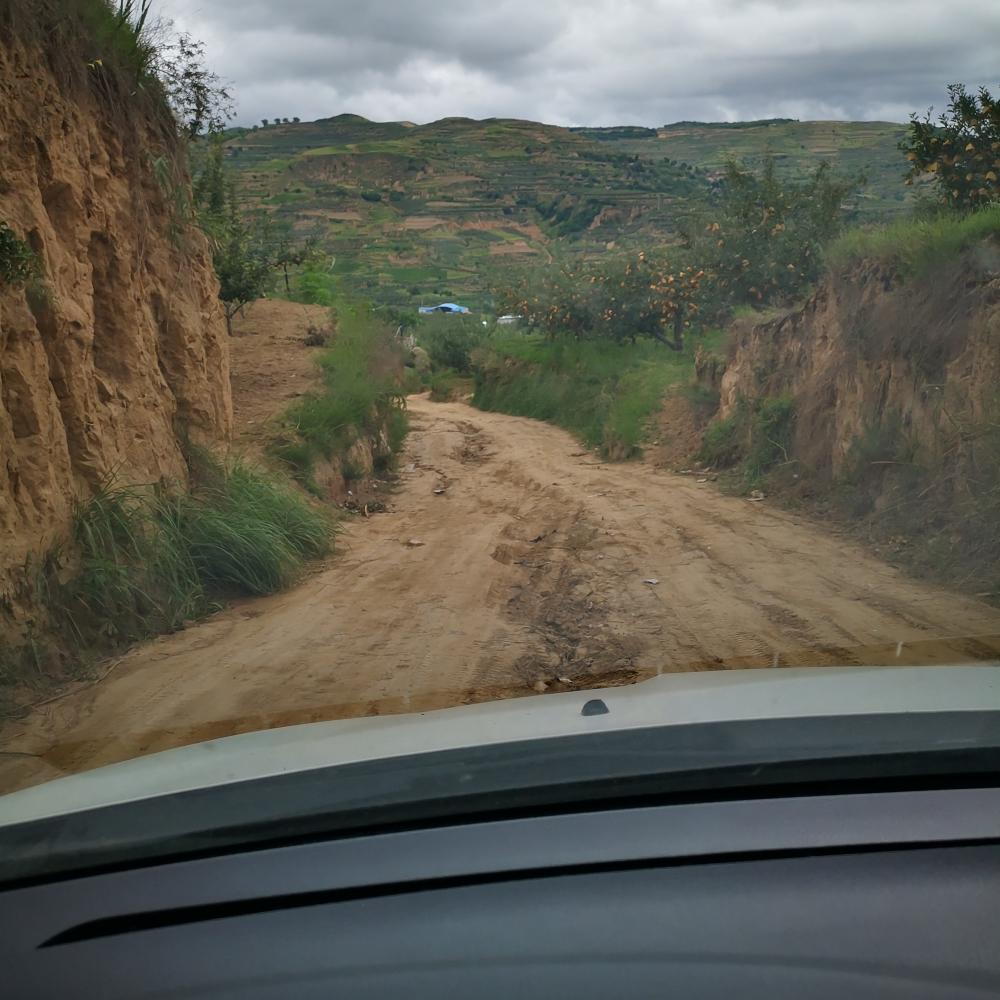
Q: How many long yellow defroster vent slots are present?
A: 0